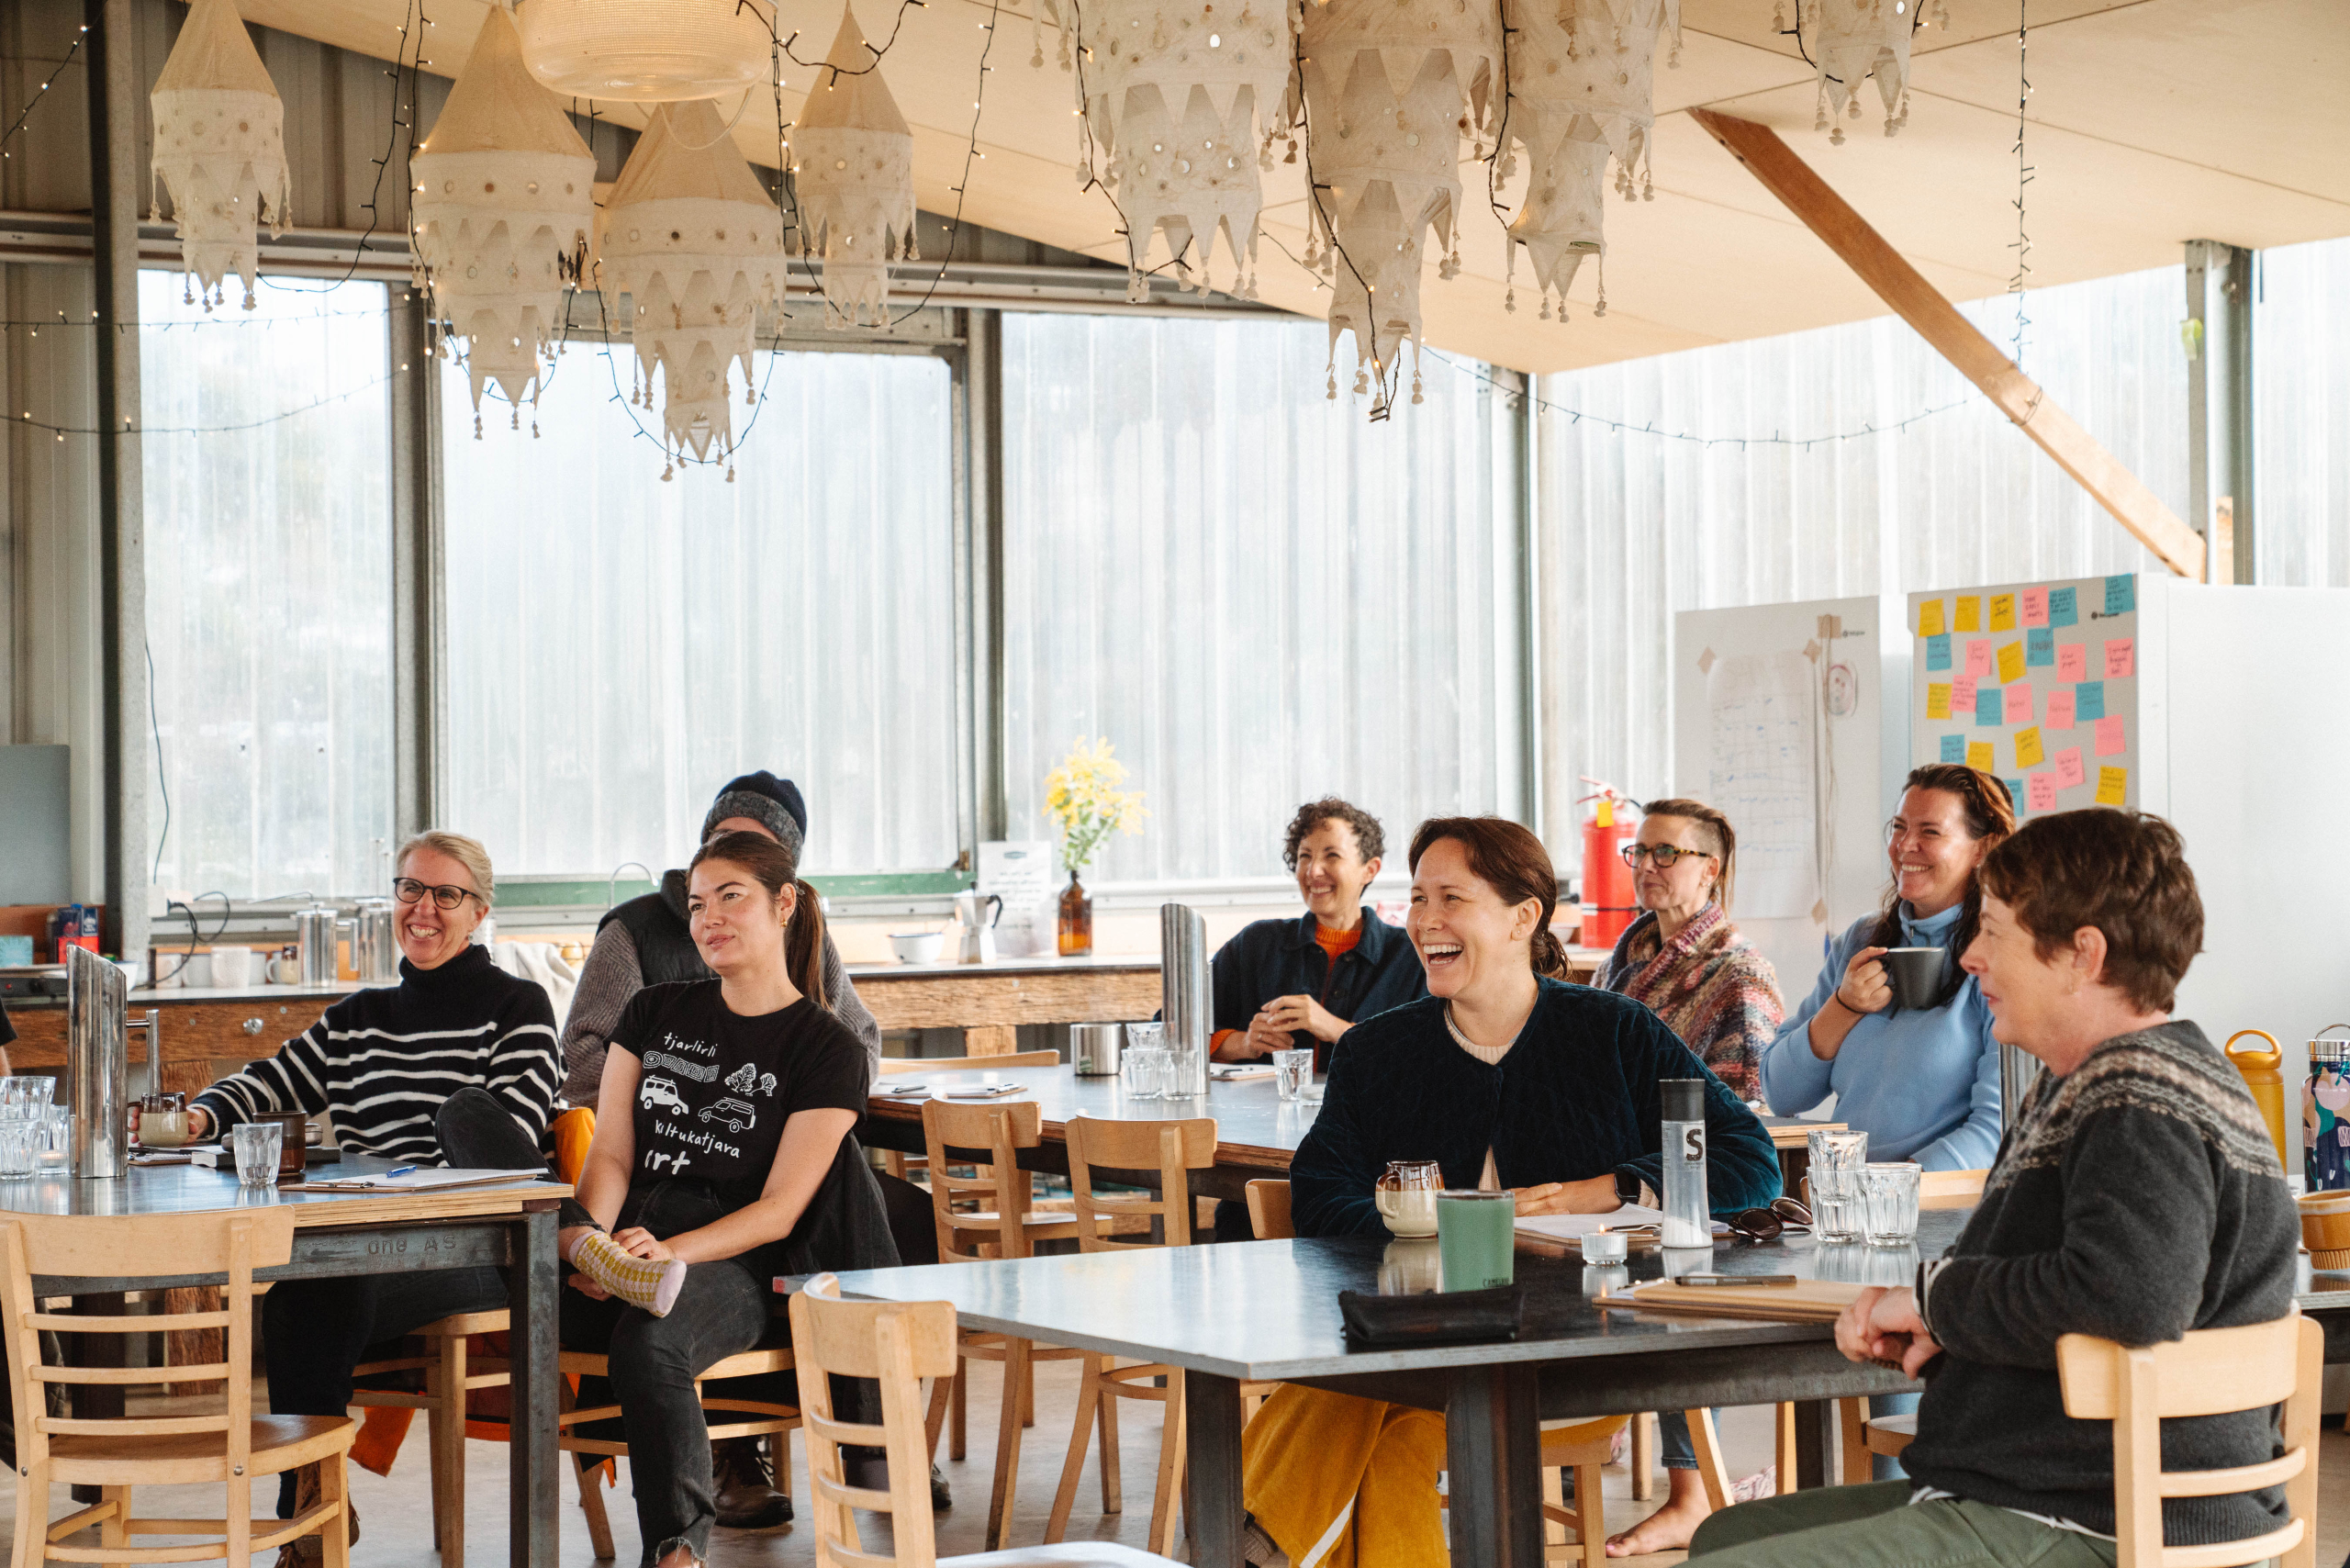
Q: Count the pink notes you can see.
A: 10